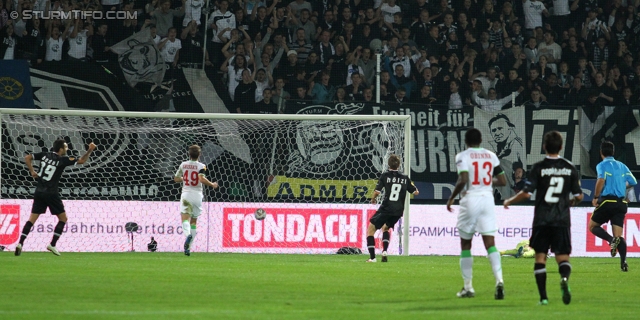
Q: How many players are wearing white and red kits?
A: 2